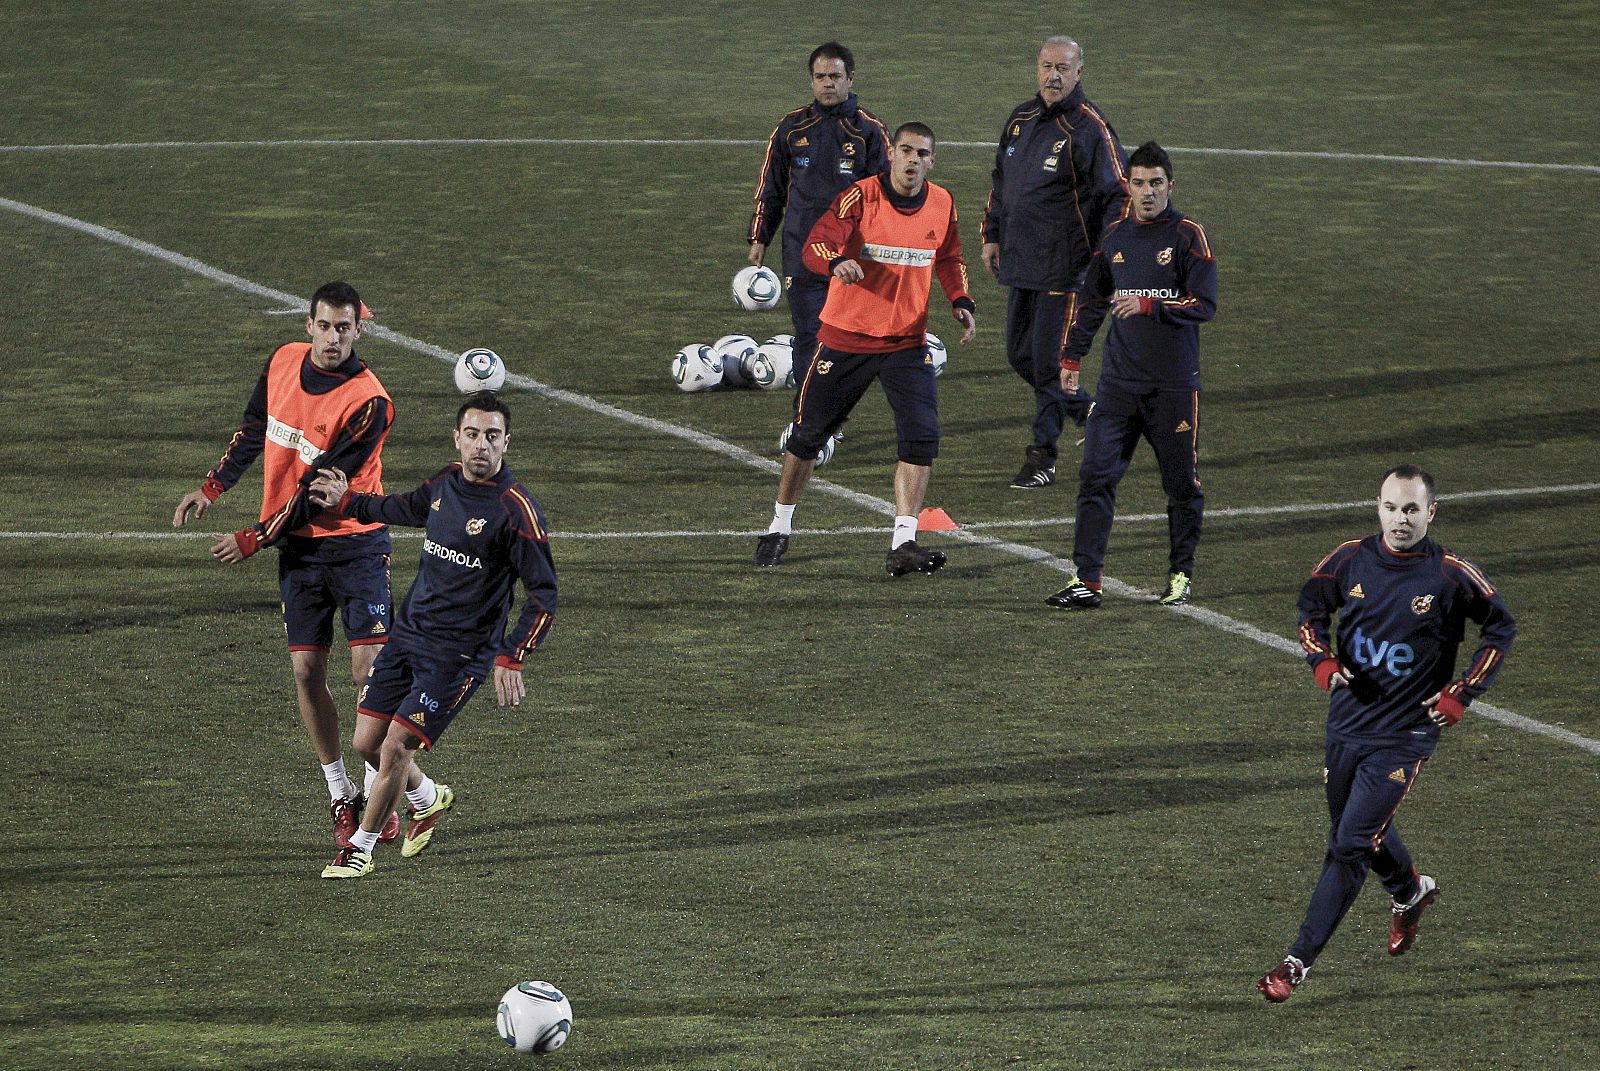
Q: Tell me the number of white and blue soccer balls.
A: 8